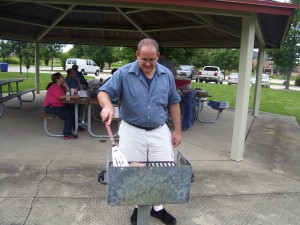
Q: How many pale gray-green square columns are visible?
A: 3